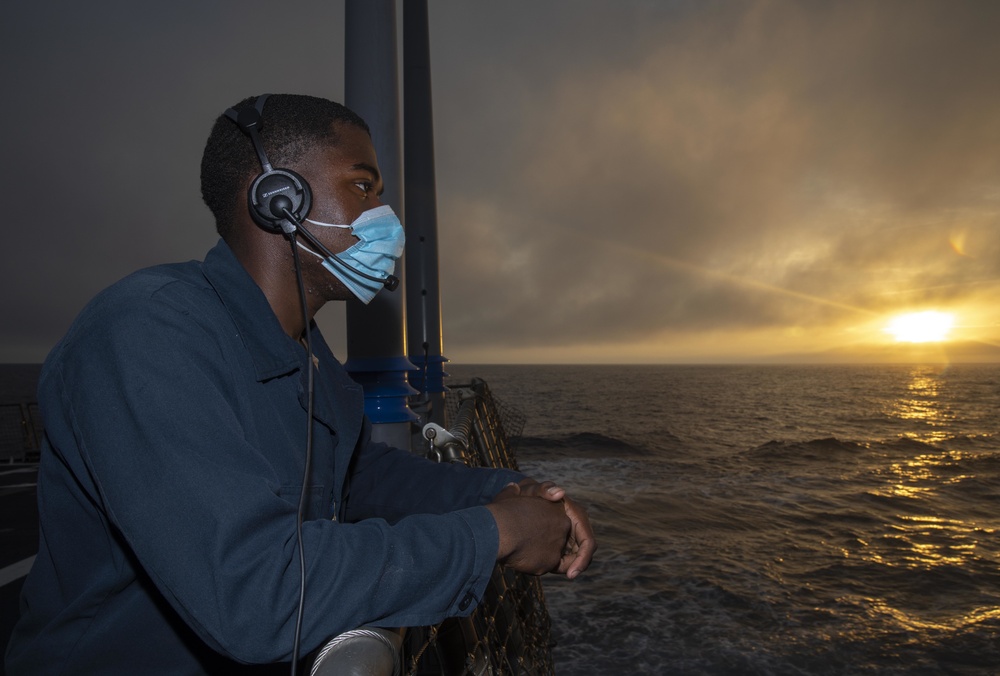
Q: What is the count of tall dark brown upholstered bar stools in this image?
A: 0